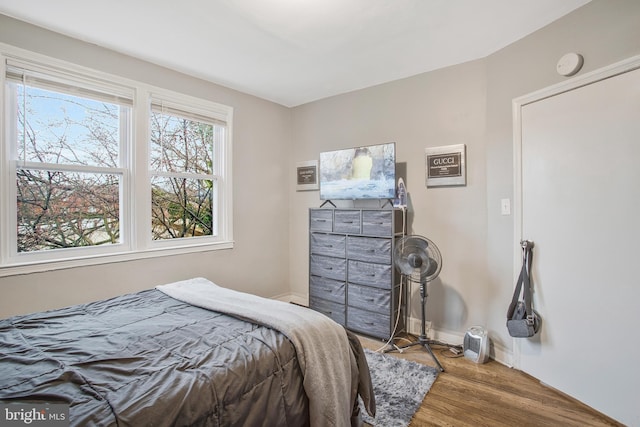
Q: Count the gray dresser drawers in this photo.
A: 11